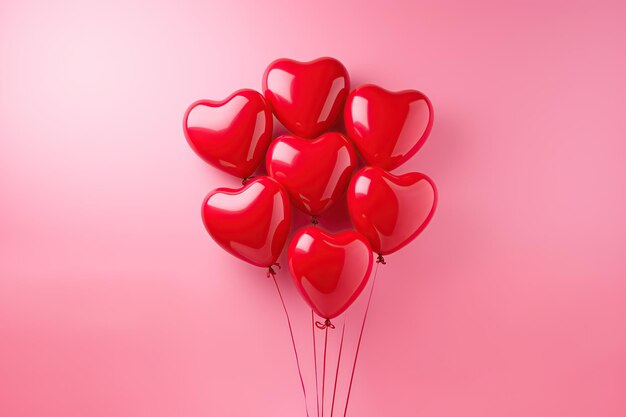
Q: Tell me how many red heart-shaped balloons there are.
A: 7